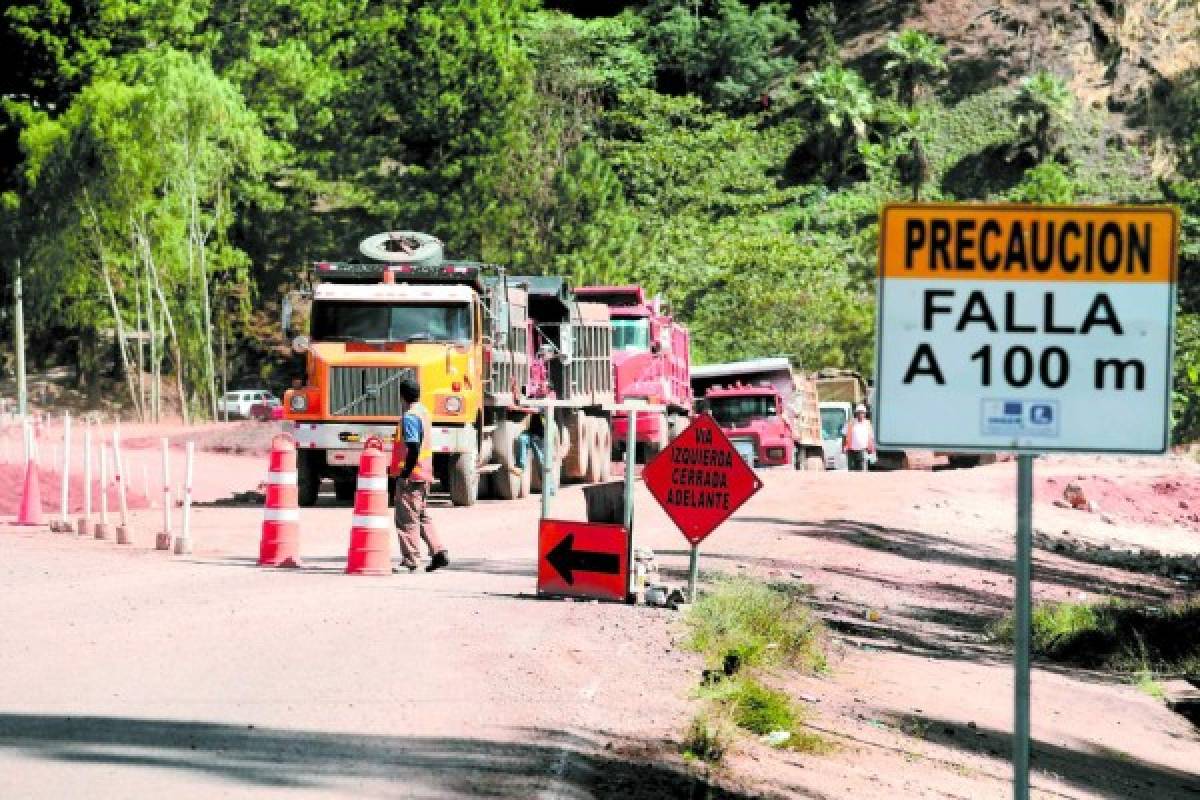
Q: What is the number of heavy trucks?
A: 5